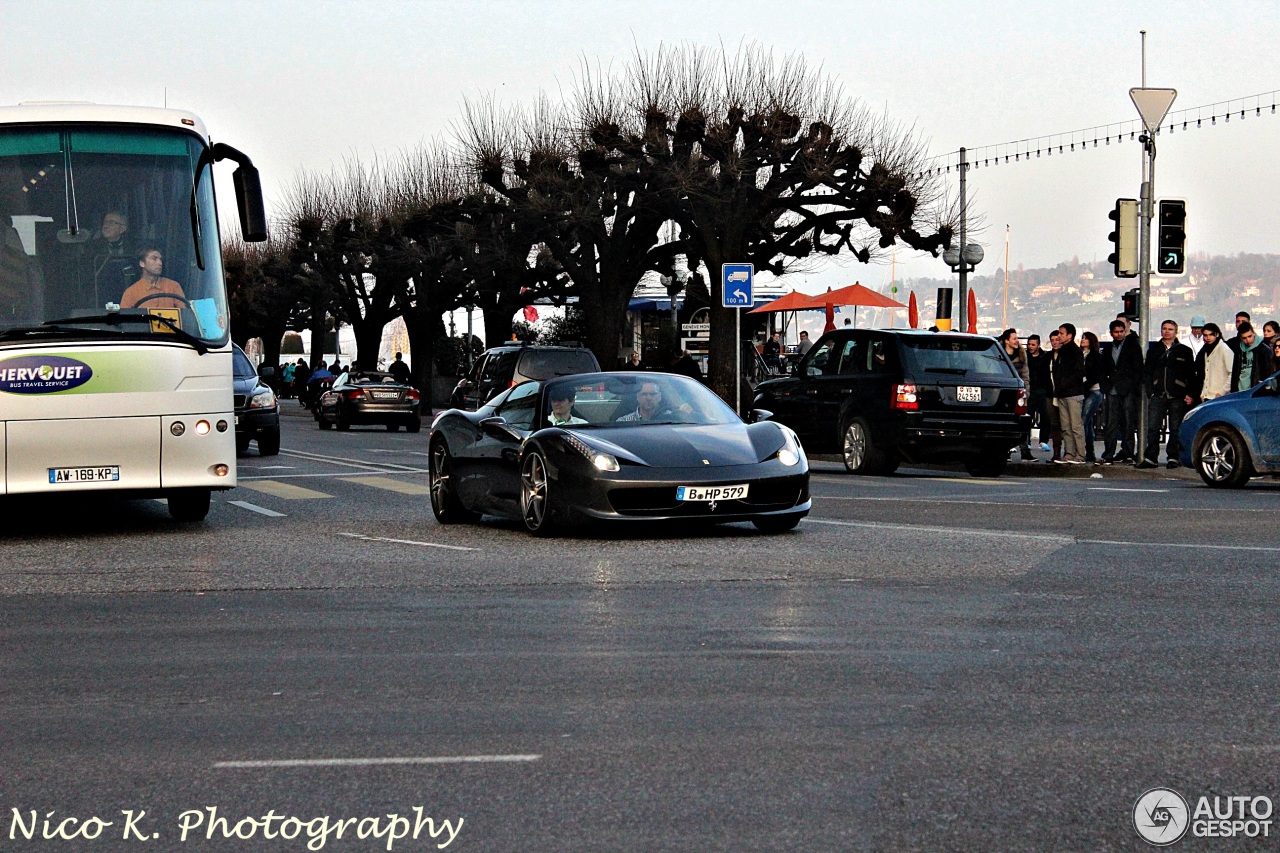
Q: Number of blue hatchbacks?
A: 1